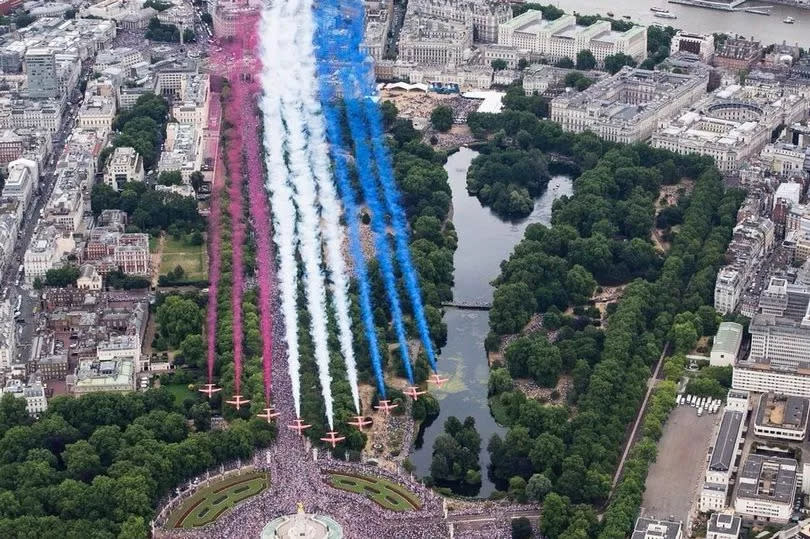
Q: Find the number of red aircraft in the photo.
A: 9